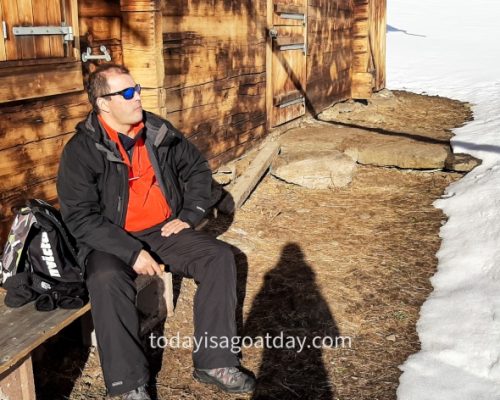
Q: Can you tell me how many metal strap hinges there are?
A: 4